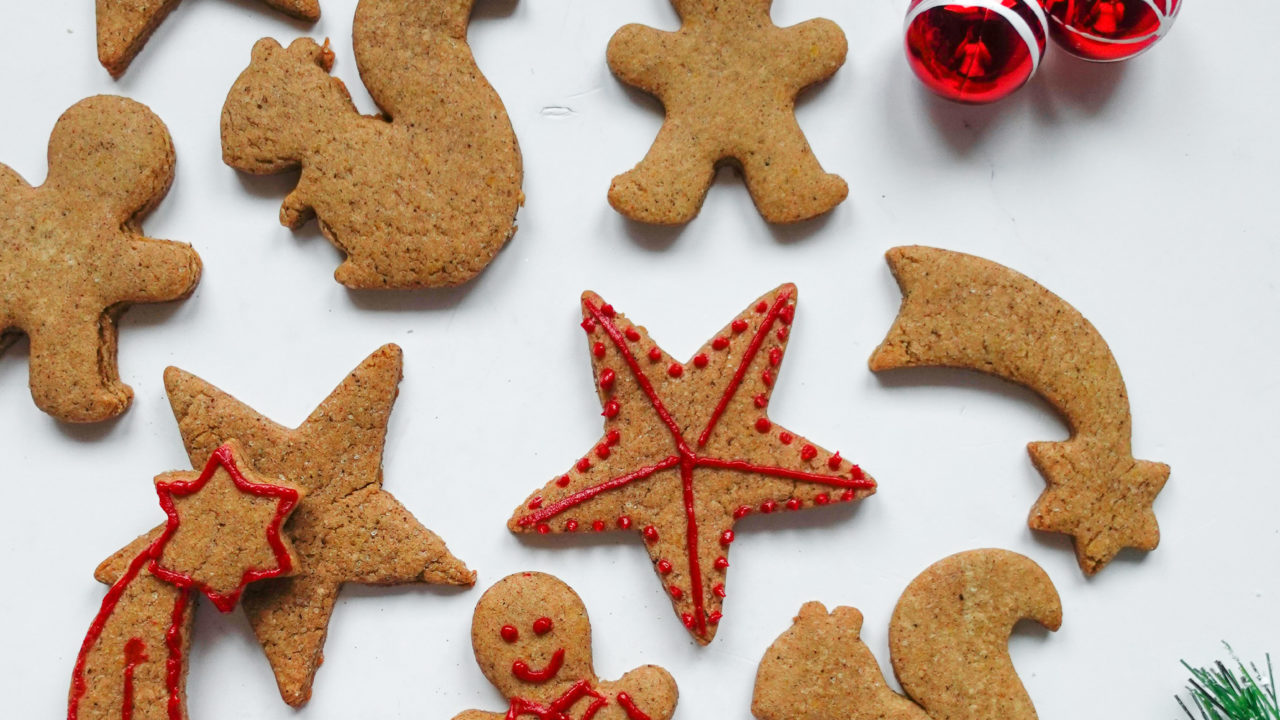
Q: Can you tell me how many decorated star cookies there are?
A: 2